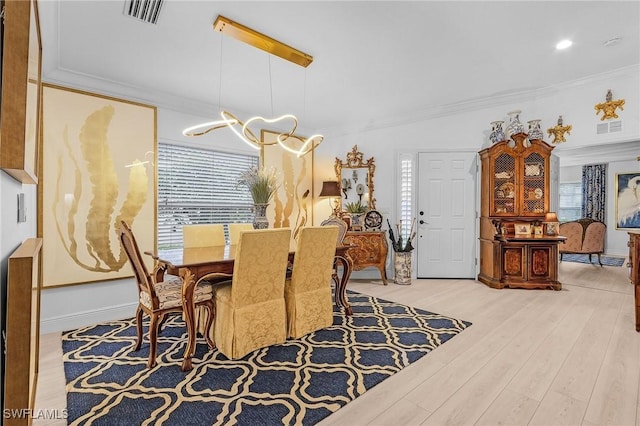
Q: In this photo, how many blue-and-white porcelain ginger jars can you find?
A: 3